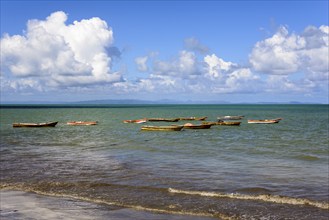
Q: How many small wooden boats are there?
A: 10